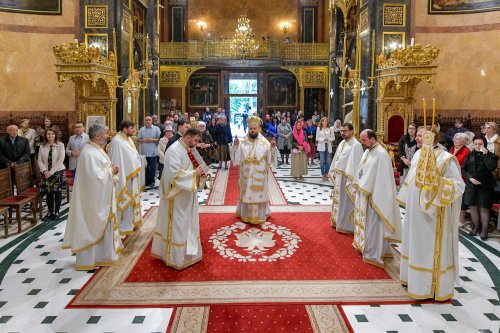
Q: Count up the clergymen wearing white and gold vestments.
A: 7